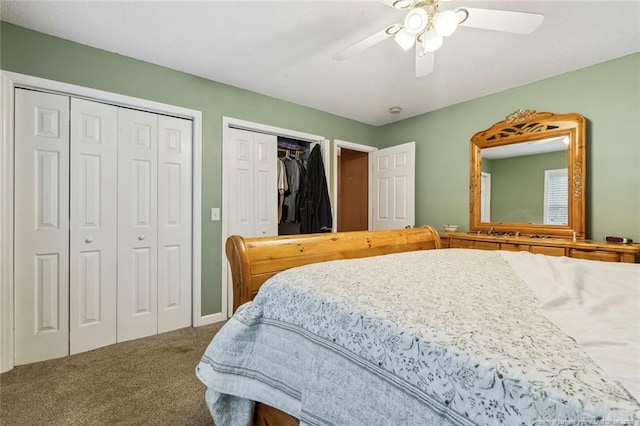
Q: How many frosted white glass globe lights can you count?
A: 4